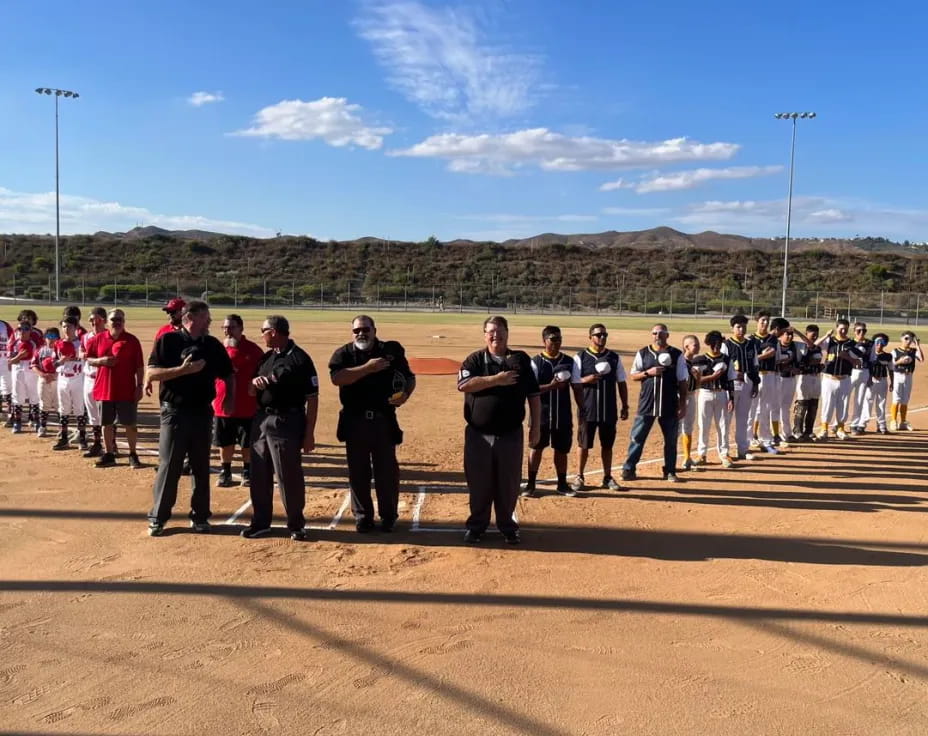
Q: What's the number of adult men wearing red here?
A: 3